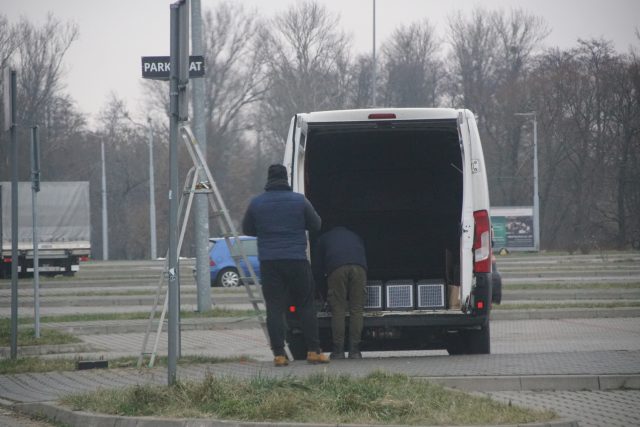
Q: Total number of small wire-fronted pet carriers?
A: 3